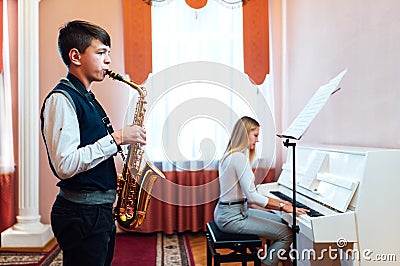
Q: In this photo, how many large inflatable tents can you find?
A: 0